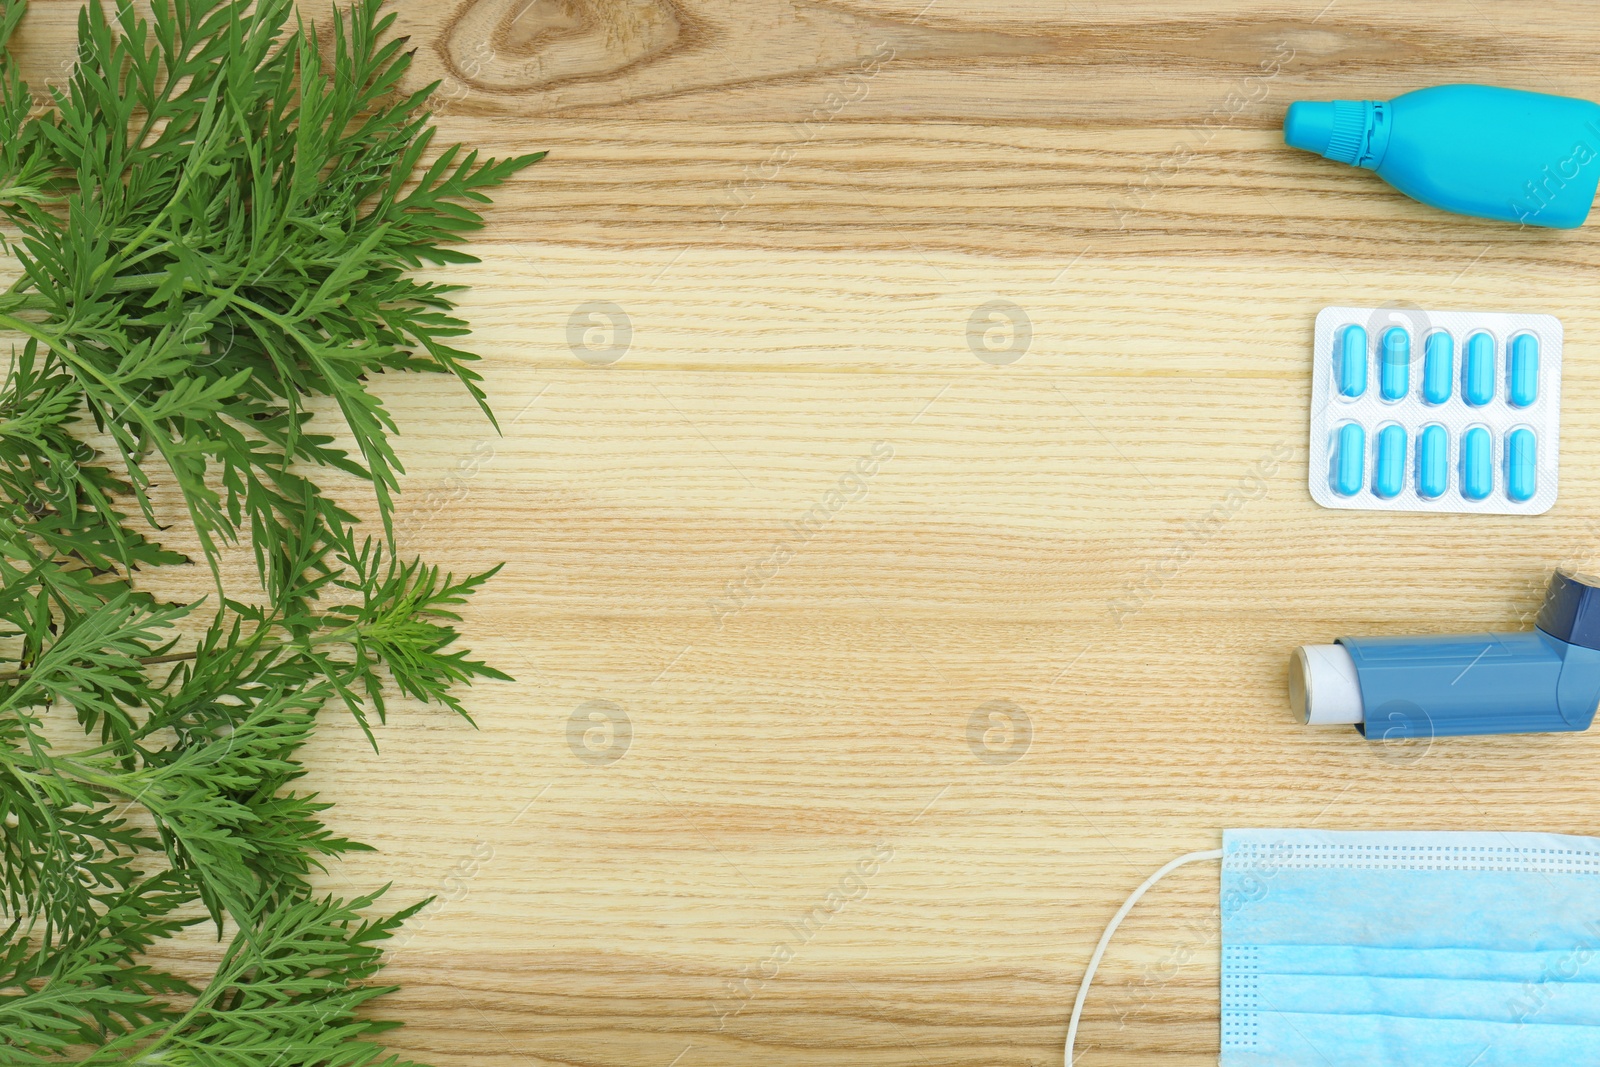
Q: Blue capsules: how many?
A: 10